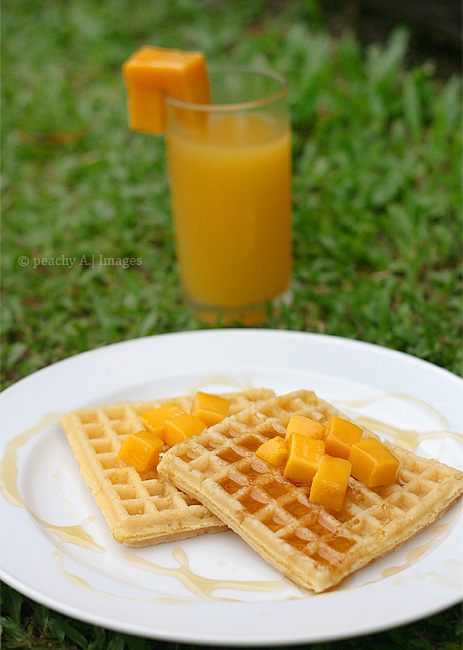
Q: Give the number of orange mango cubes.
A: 11